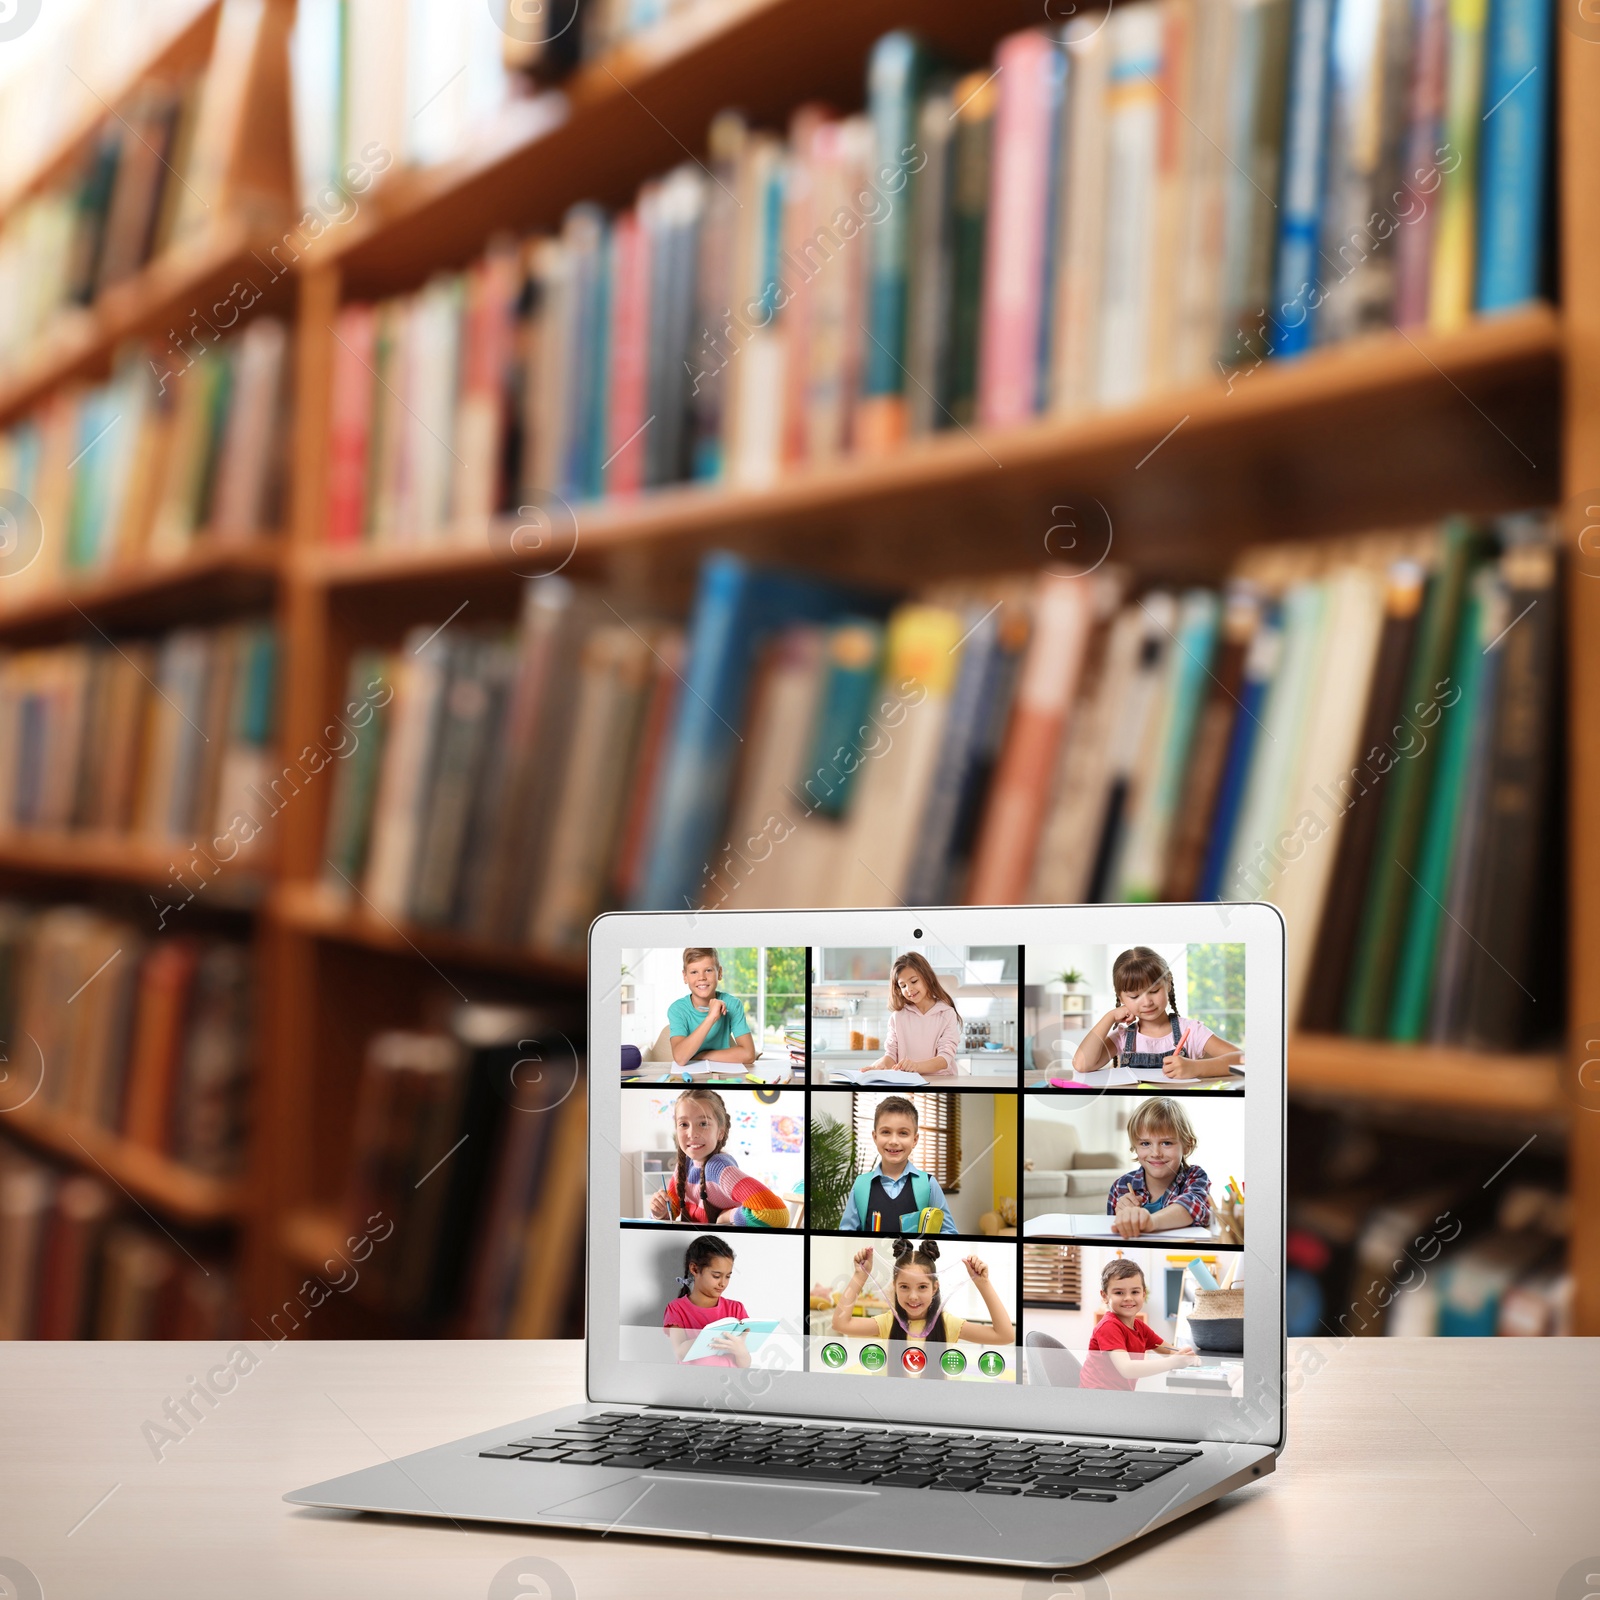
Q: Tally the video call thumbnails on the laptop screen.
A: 9